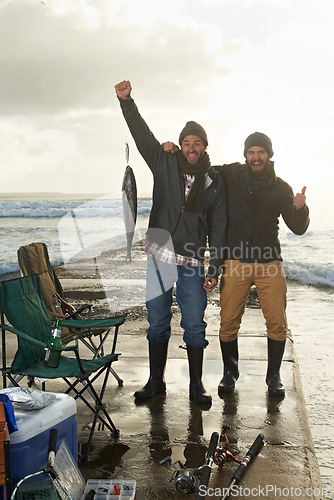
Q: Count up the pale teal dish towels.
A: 0